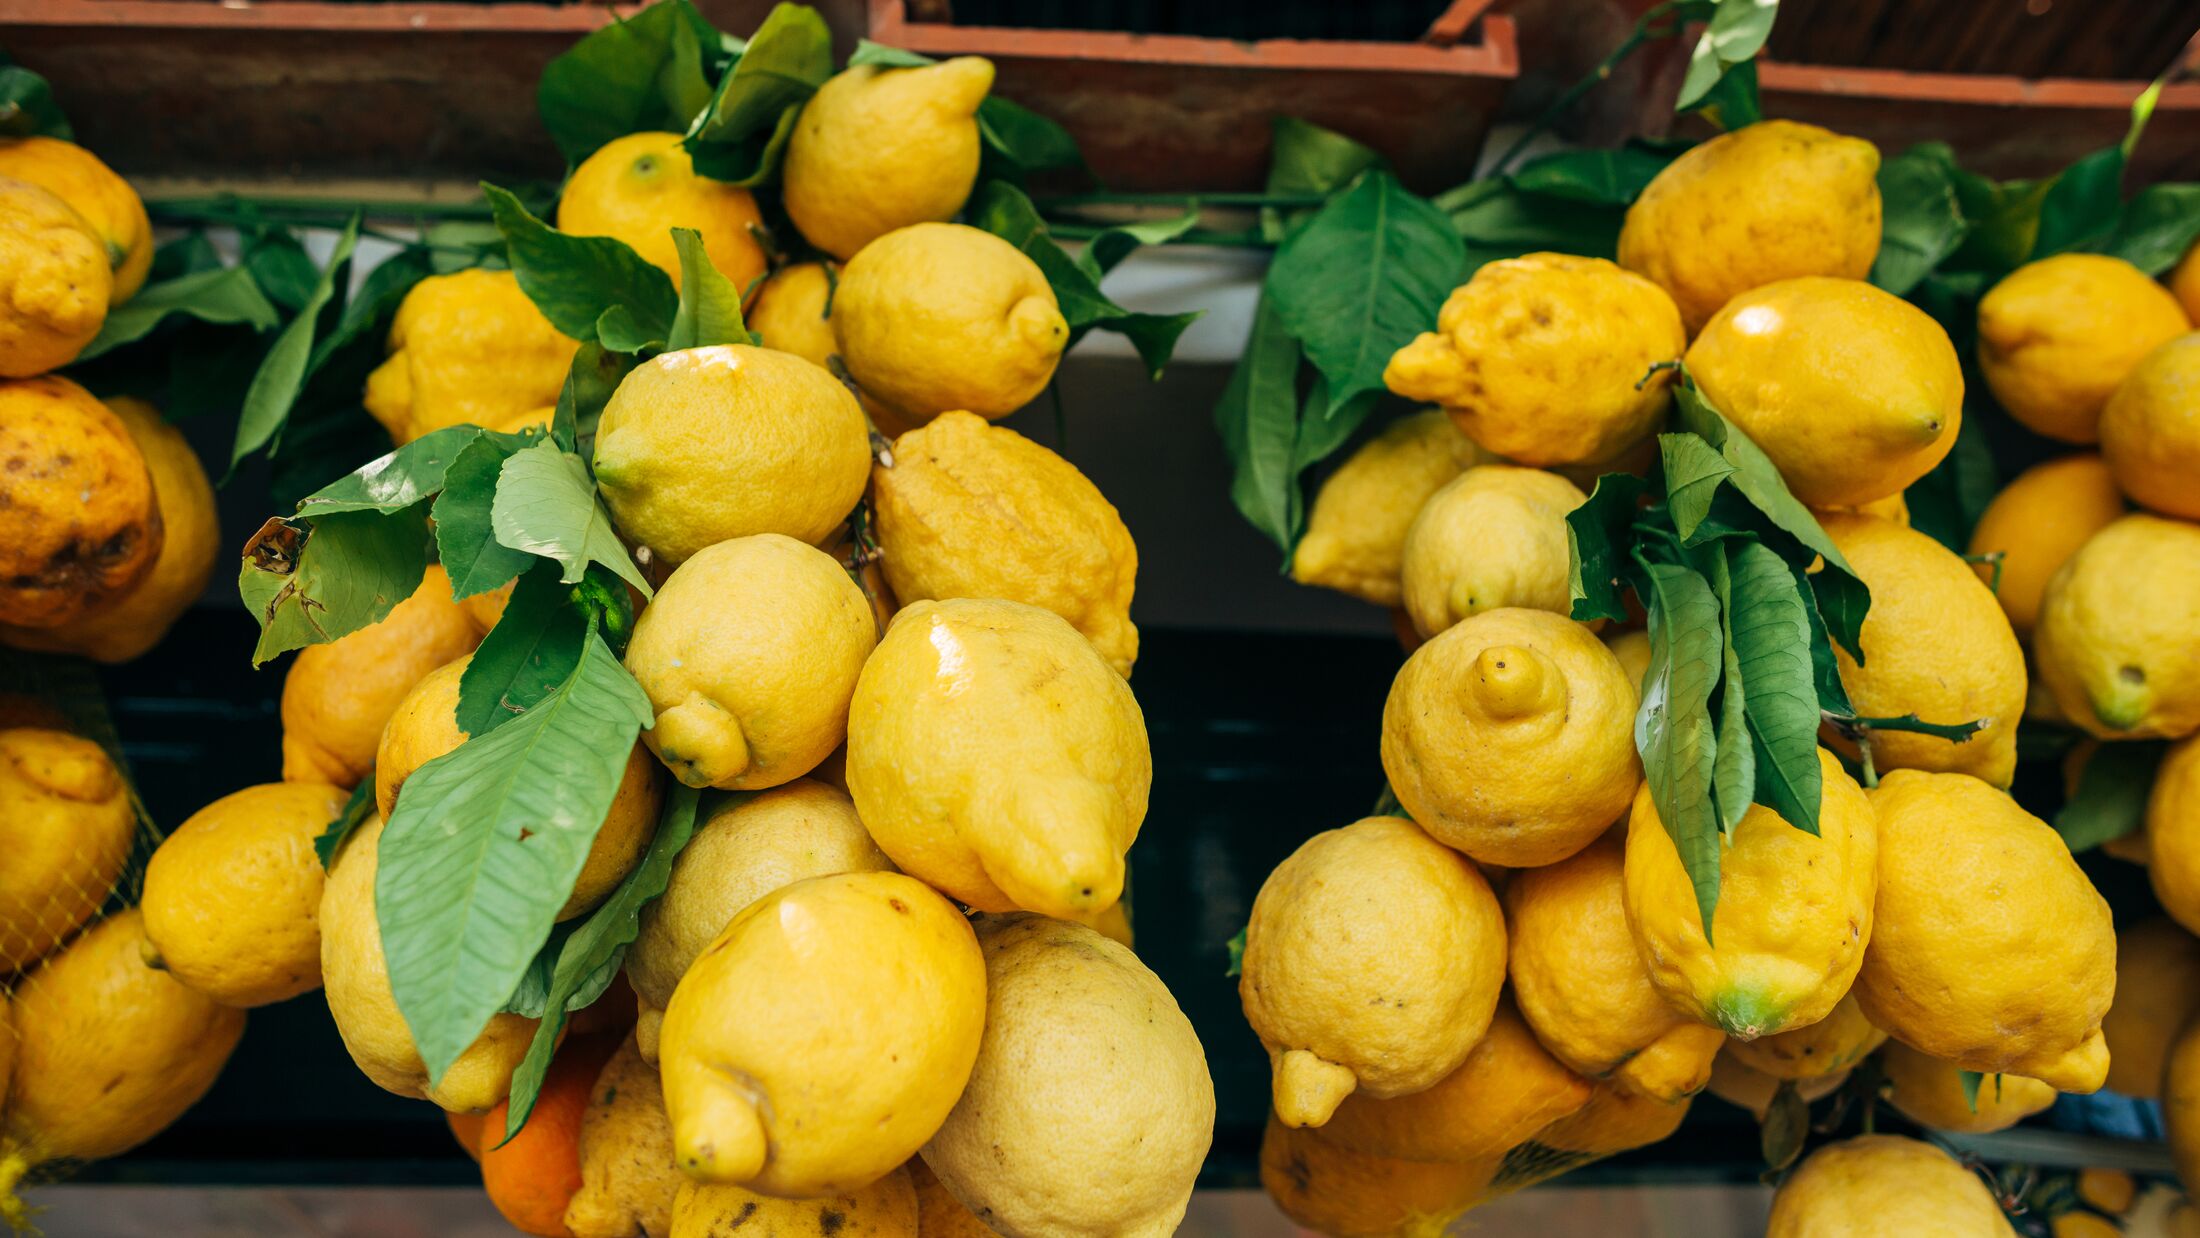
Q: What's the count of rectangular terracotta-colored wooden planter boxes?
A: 3